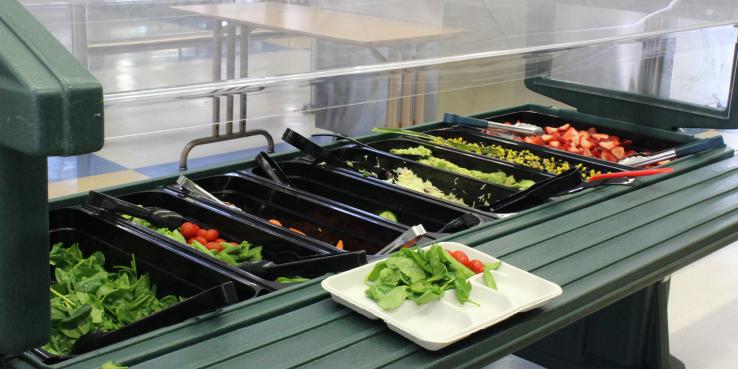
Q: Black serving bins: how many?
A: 8